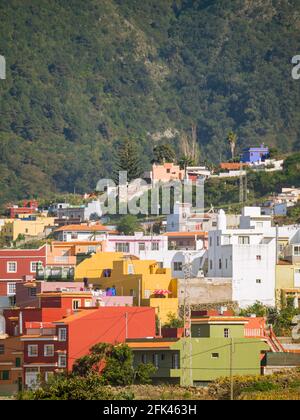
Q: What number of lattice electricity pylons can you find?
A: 2